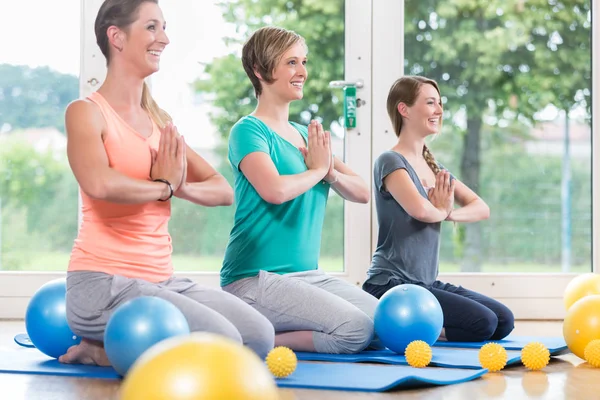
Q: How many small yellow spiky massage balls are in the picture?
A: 5